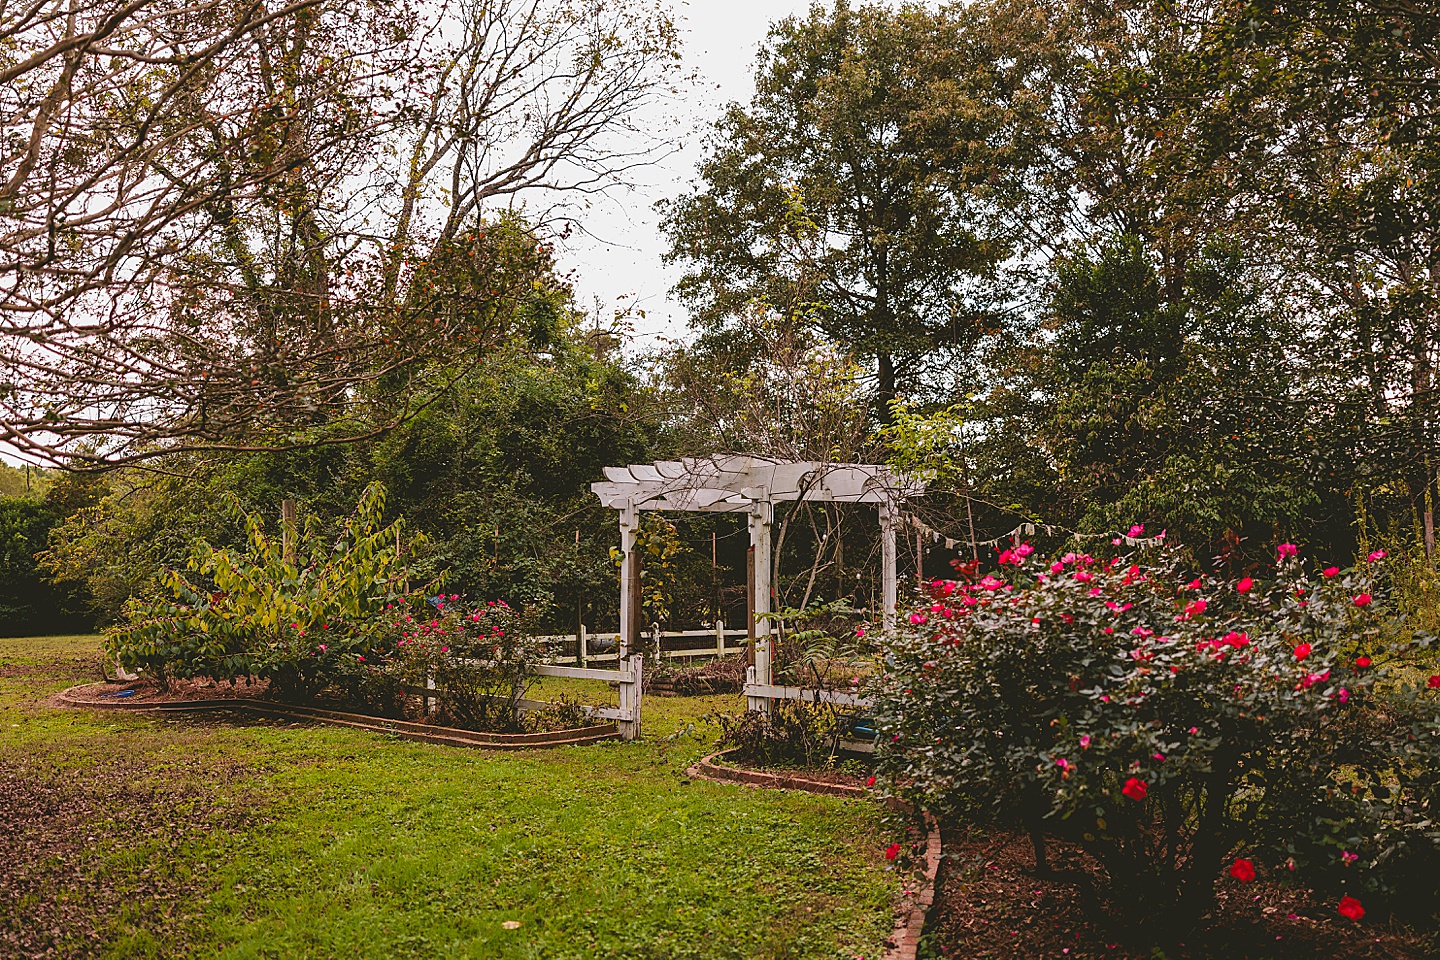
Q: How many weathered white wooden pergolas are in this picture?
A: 1